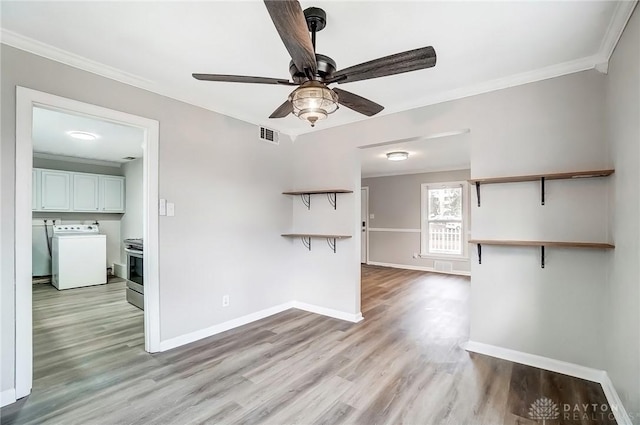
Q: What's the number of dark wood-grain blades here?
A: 5